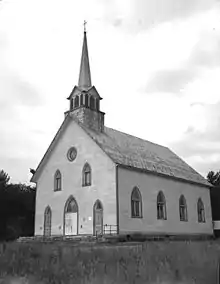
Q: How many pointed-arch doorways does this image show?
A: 3